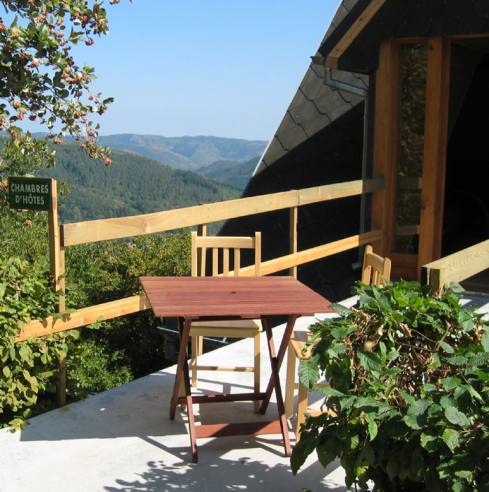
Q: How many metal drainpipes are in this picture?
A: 1